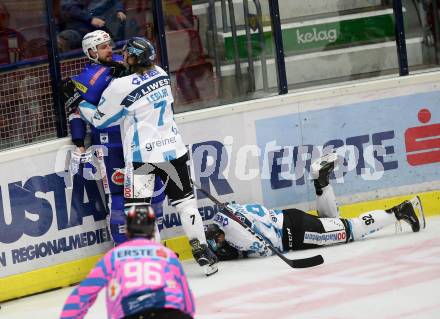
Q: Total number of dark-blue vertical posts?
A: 4